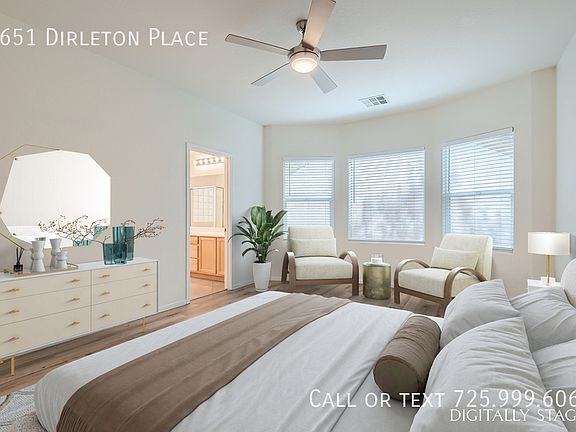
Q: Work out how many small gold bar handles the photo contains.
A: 12